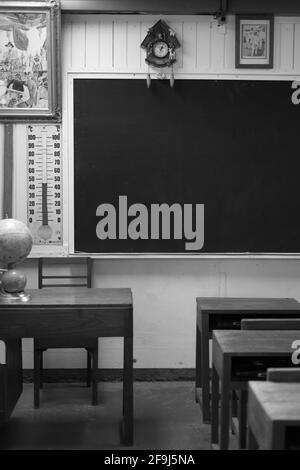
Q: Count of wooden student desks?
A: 3